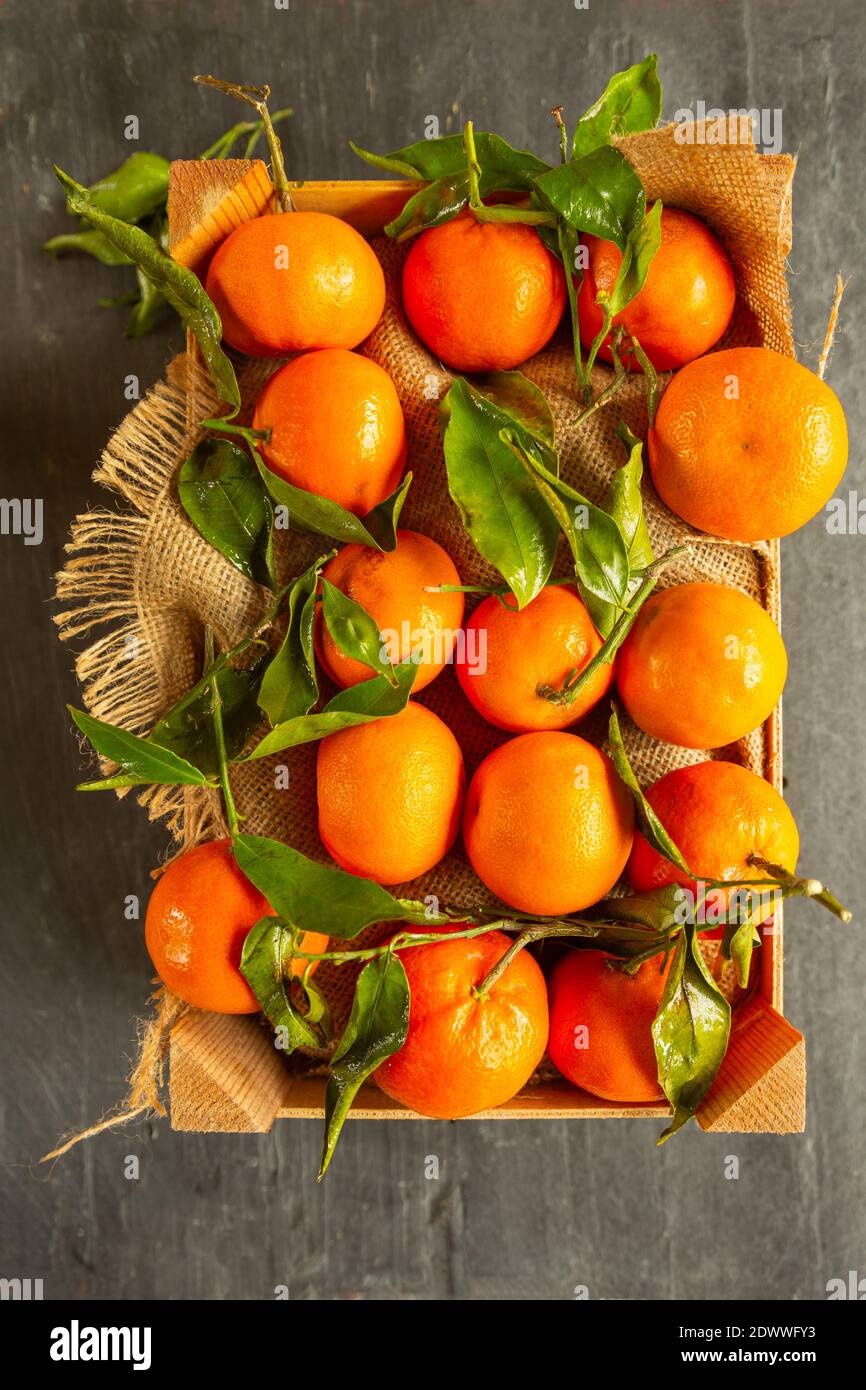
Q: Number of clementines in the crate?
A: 14